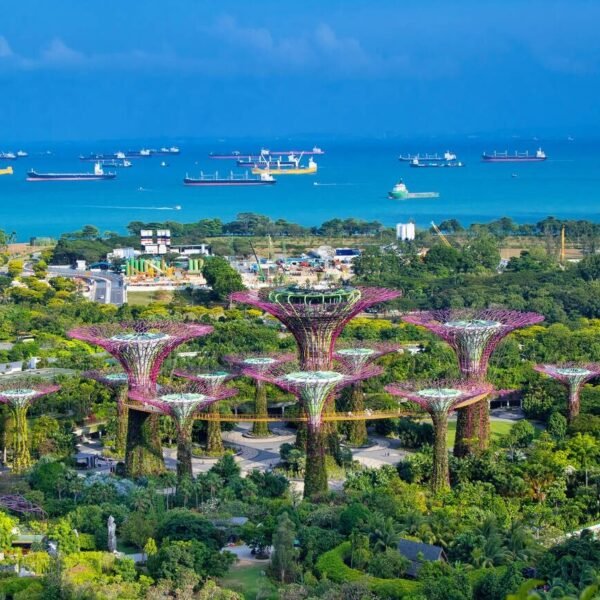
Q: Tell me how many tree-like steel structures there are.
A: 12